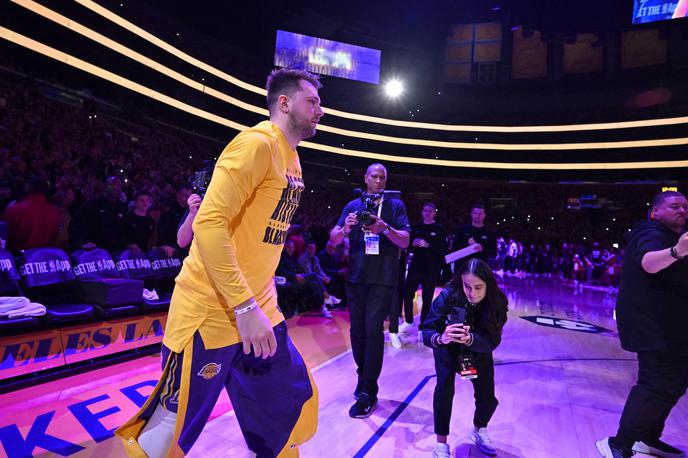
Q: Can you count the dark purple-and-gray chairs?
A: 5